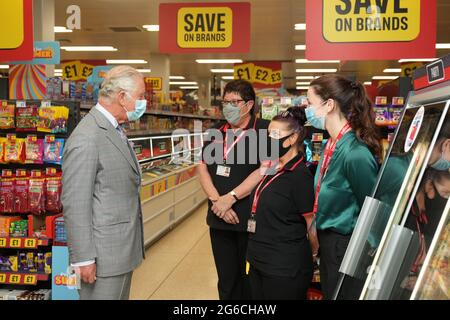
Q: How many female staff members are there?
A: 3